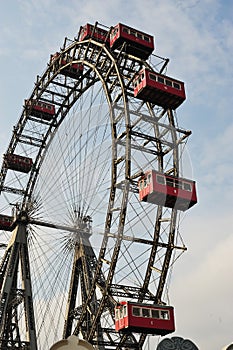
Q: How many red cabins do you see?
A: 9